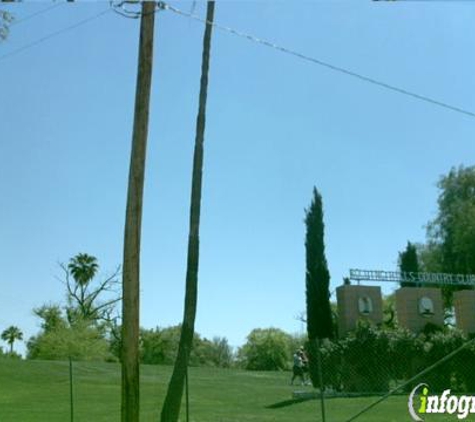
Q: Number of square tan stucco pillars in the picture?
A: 3